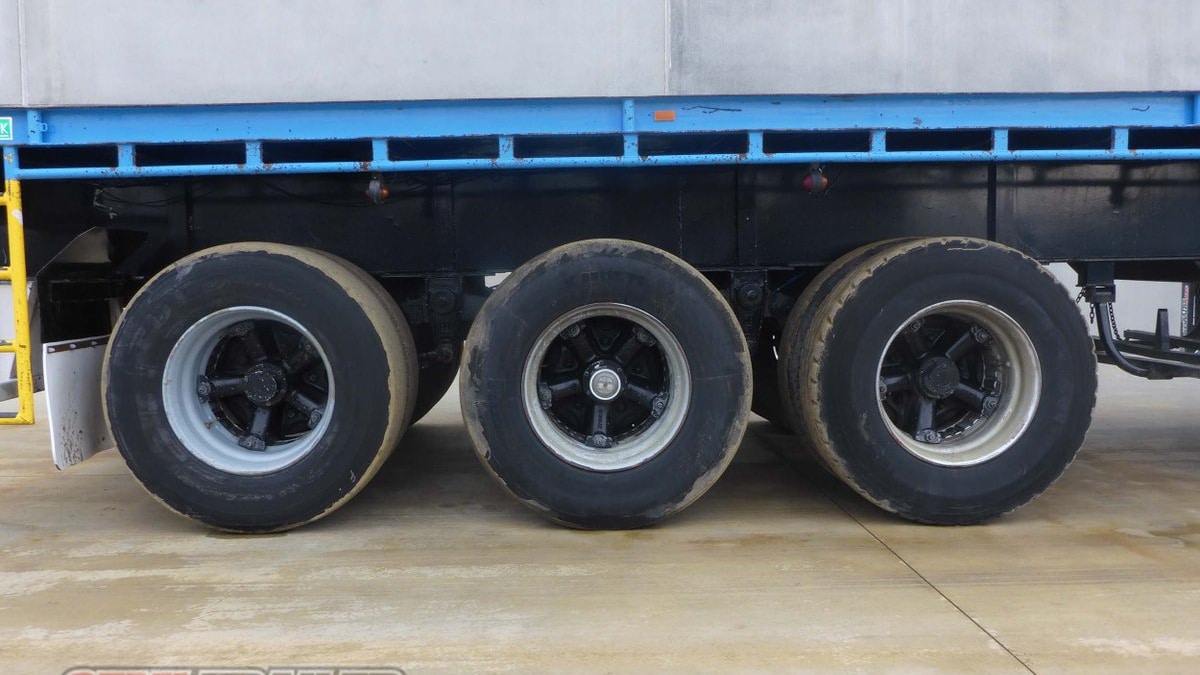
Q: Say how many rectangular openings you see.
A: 10